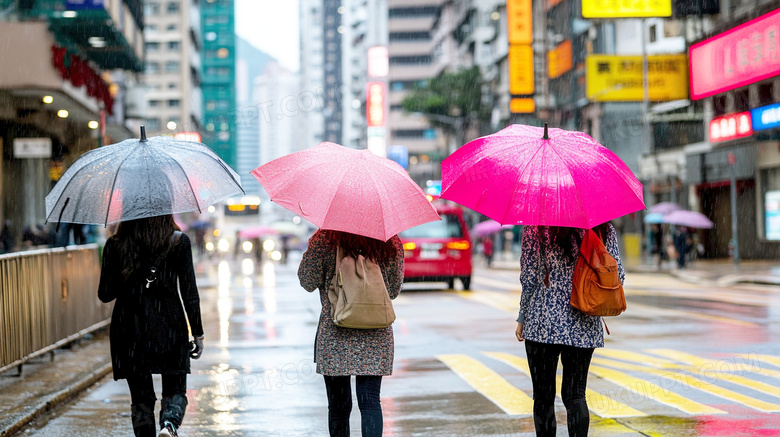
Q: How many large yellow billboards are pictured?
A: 2